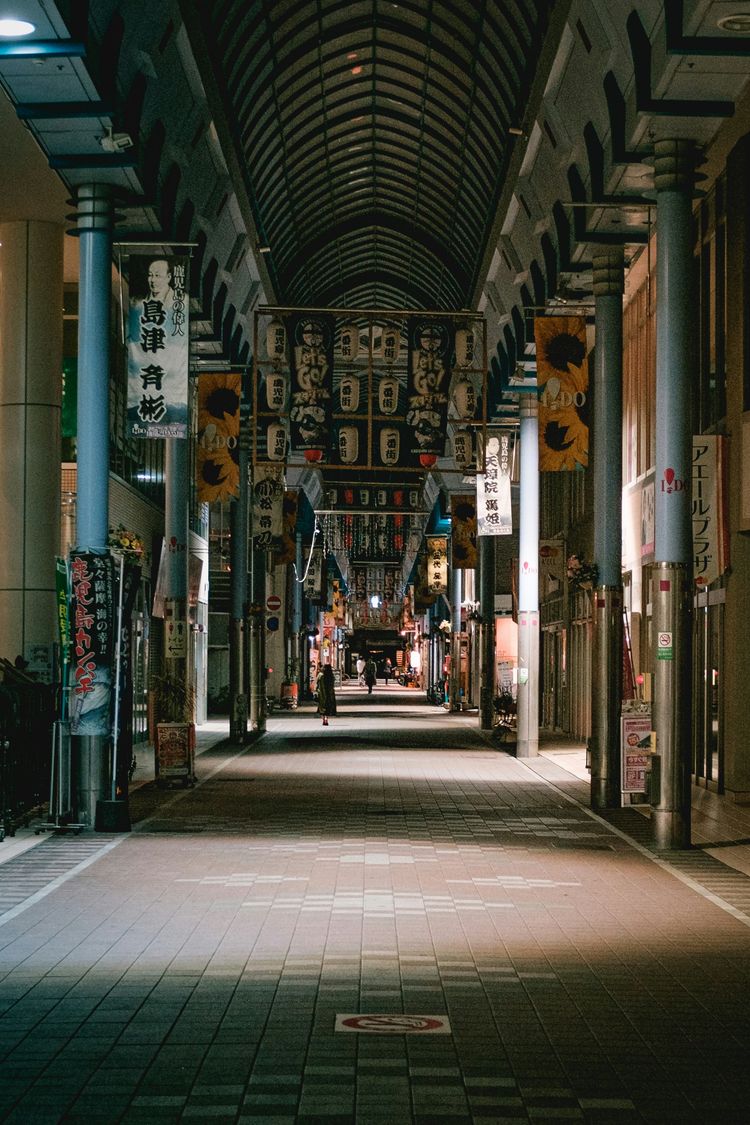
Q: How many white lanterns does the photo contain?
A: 12